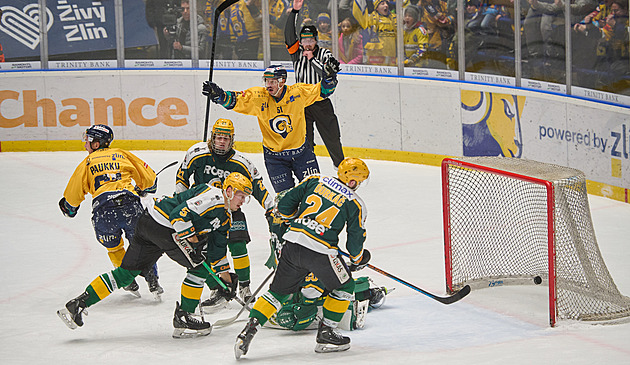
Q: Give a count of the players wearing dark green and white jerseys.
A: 4